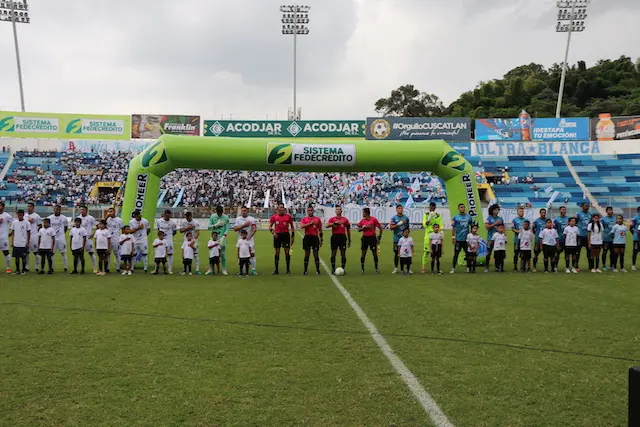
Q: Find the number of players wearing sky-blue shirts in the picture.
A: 9